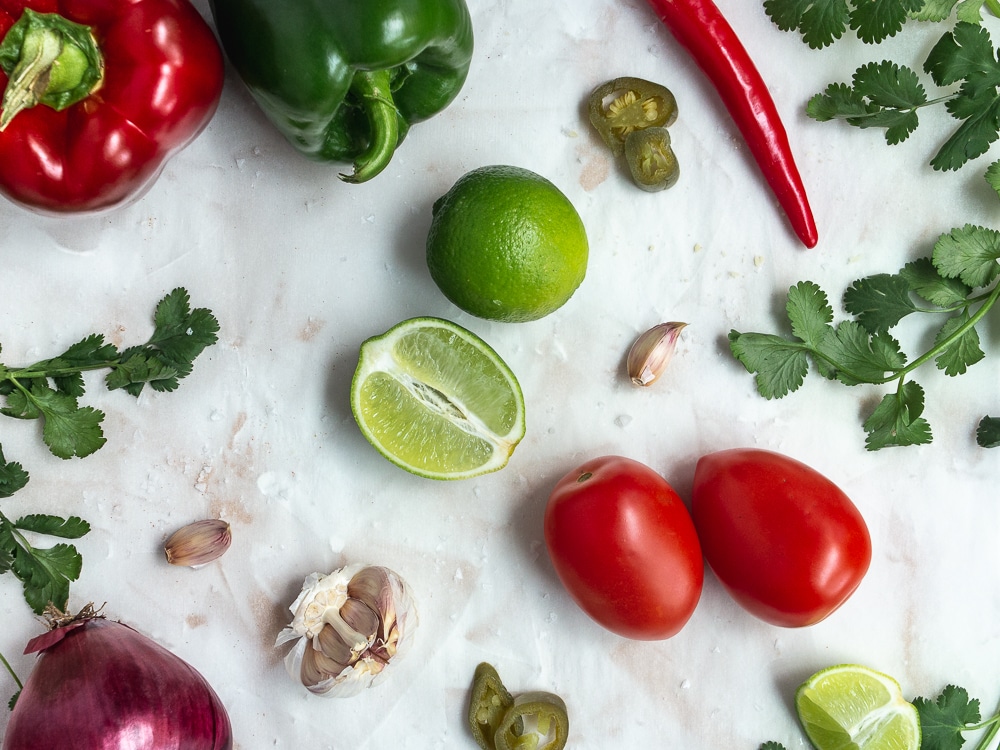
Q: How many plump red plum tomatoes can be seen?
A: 2